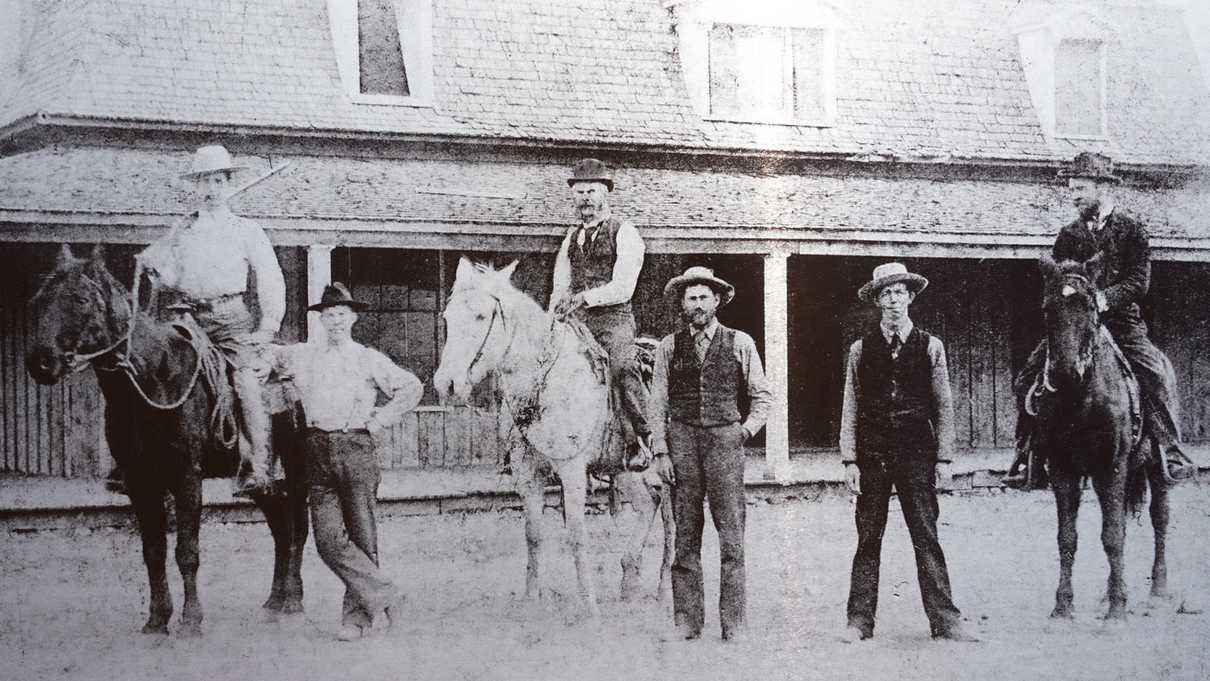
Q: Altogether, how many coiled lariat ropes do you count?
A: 1